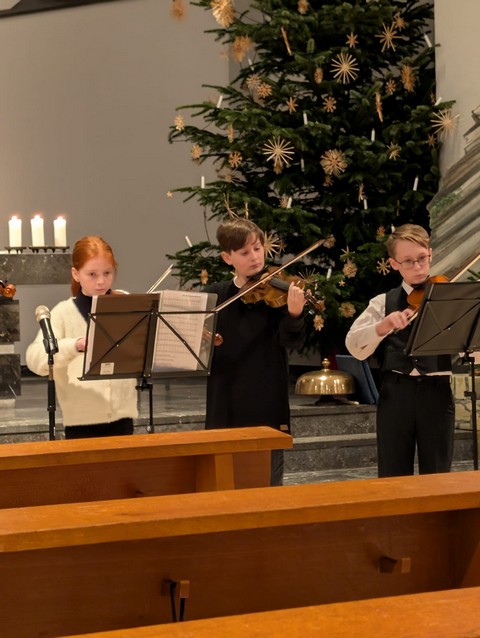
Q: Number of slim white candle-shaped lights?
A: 14